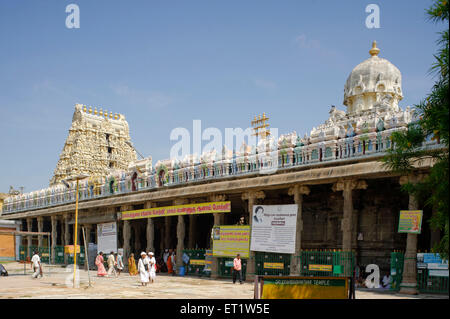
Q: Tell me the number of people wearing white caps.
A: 2